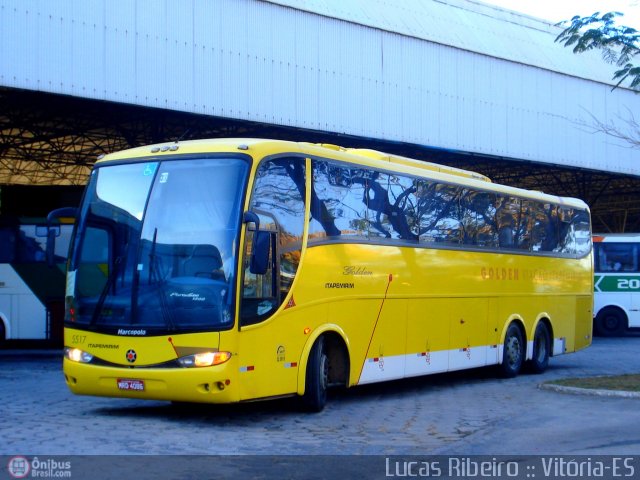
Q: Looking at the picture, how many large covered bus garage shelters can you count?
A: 1